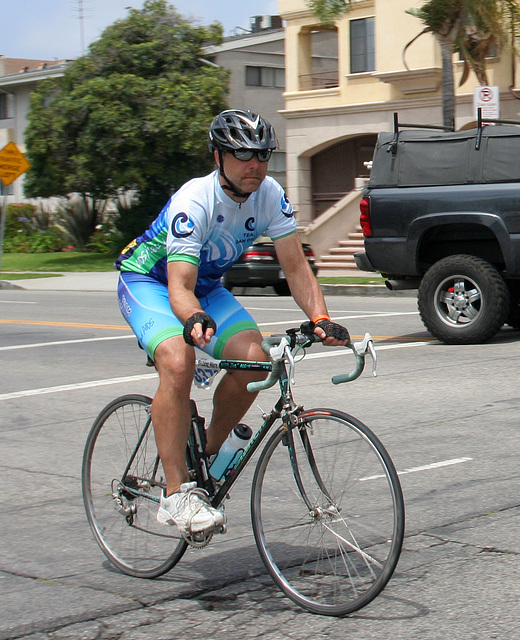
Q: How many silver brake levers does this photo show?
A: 2